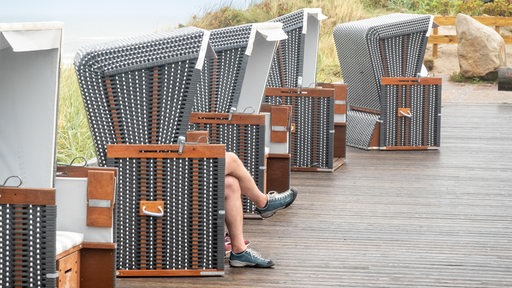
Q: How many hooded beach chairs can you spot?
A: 5